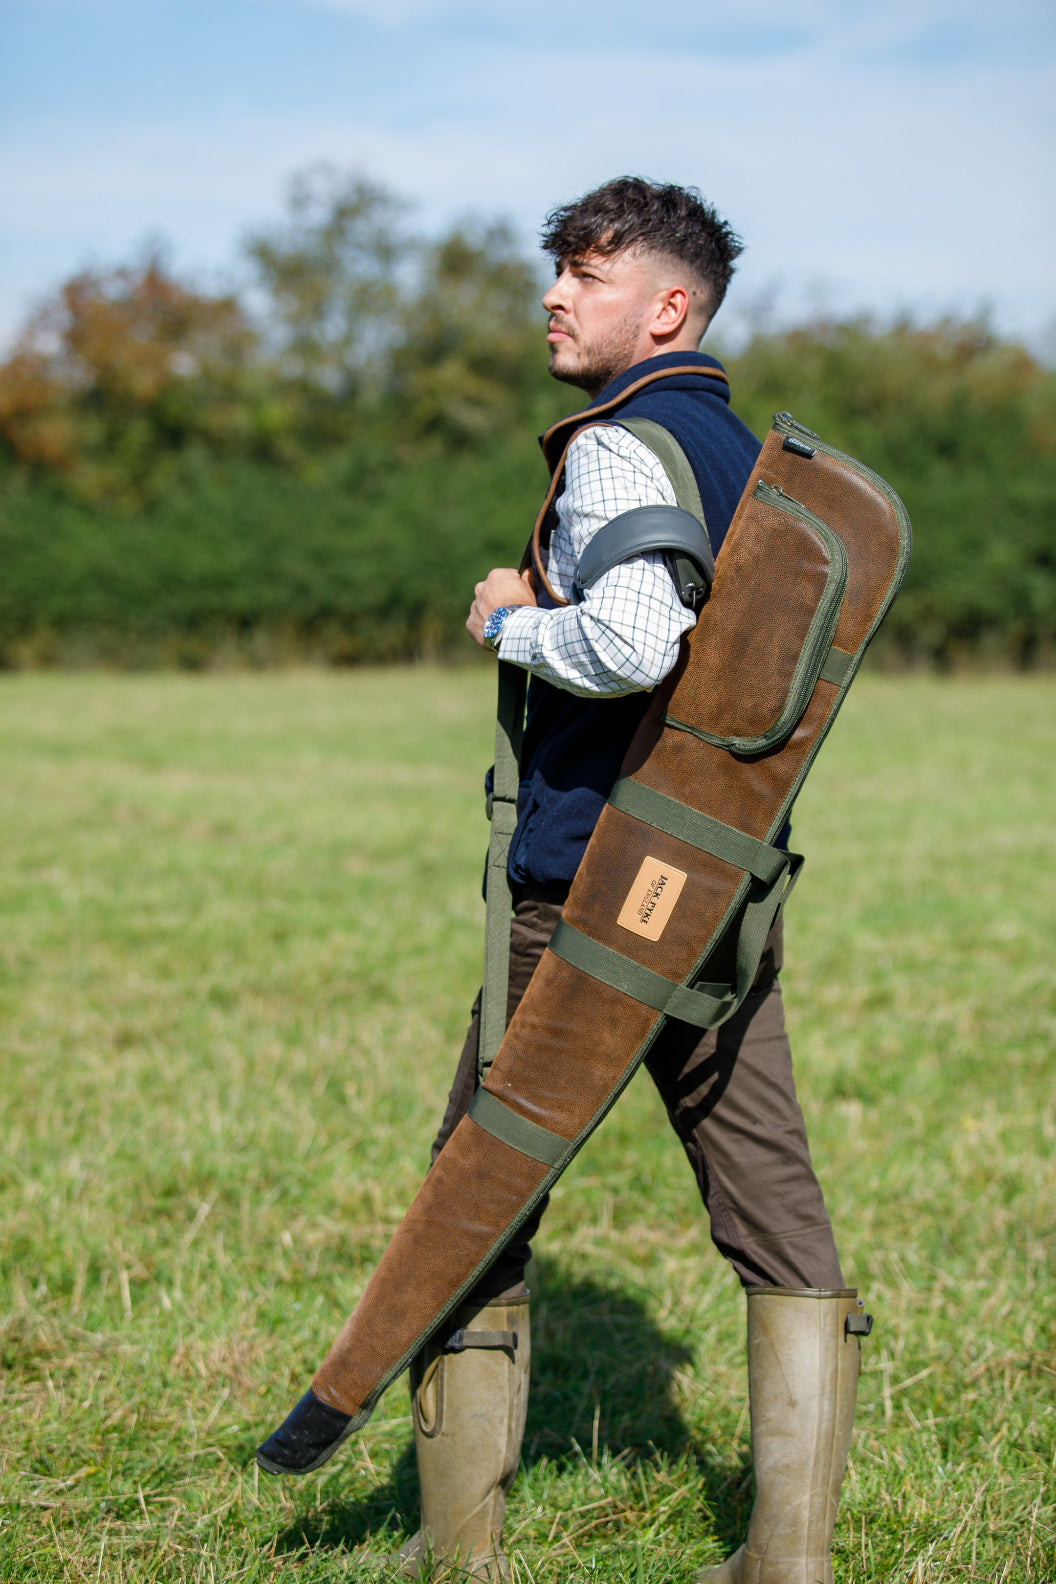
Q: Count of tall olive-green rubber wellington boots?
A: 2